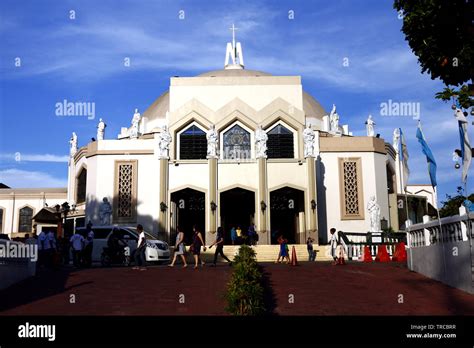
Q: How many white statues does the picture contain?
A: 12